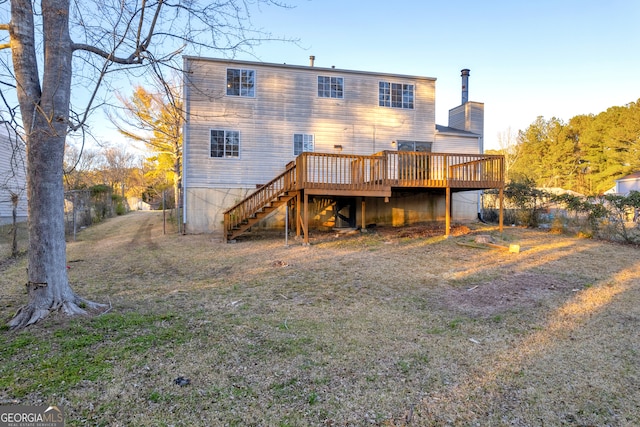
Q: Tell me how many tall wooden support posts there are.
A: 5